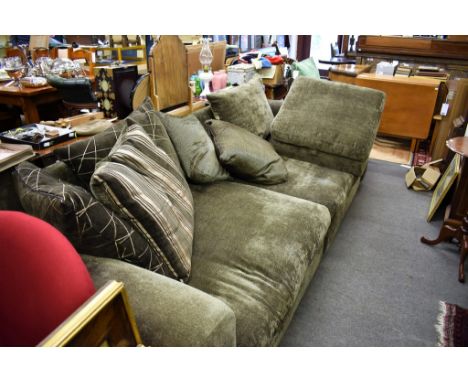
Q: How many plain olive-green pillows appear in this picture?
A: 3